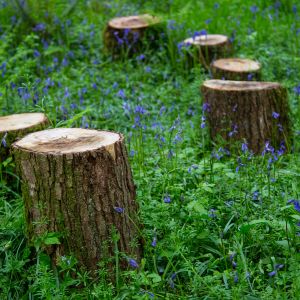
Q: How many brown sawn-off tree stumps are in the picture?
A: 6